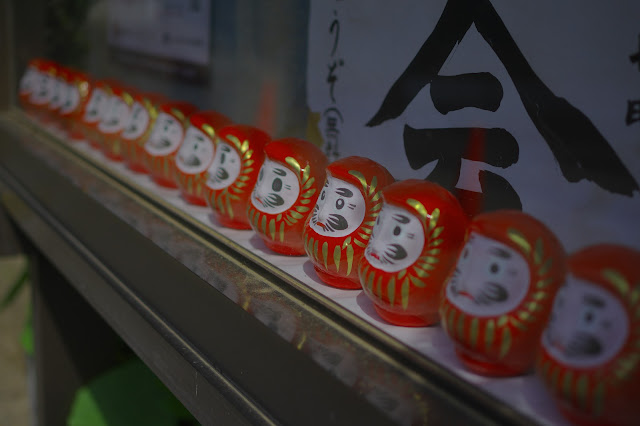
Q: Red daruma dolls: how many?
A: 15